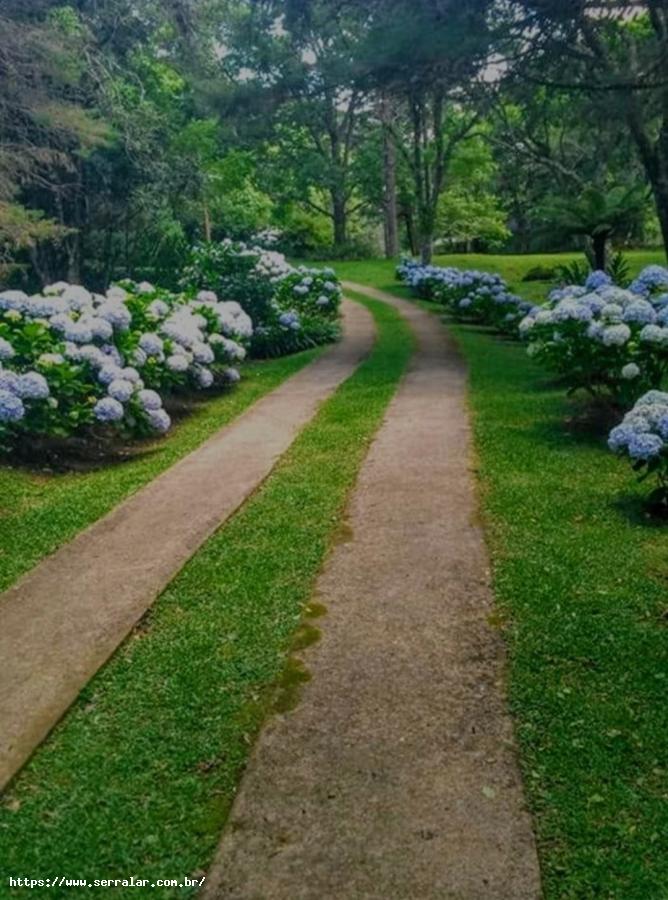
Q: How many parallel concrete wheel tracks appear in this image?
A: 2